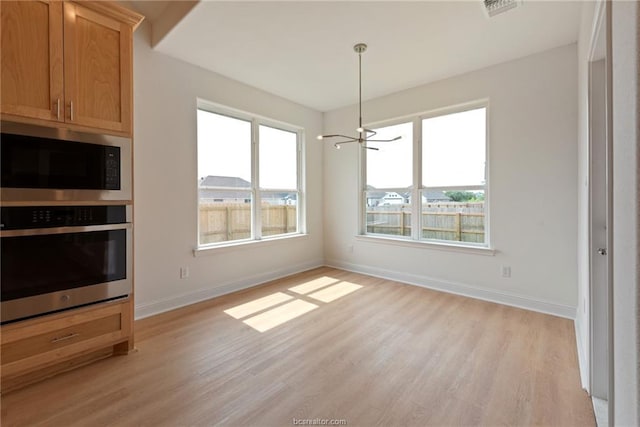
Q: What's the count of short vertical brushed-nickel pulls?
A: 2